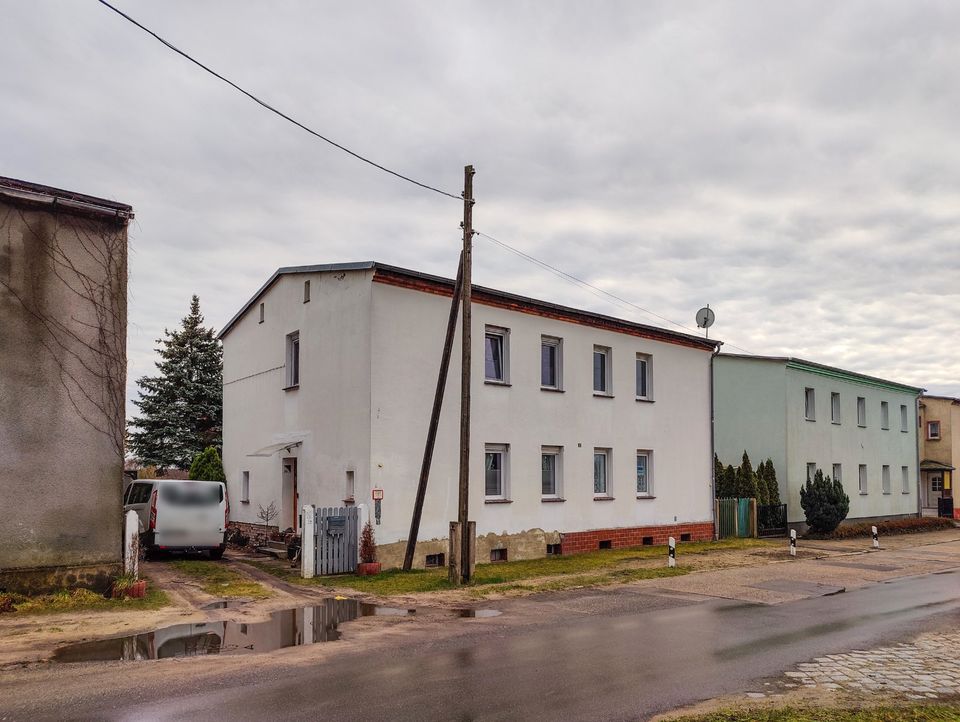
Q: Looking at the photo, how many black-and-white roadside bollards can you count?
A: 3